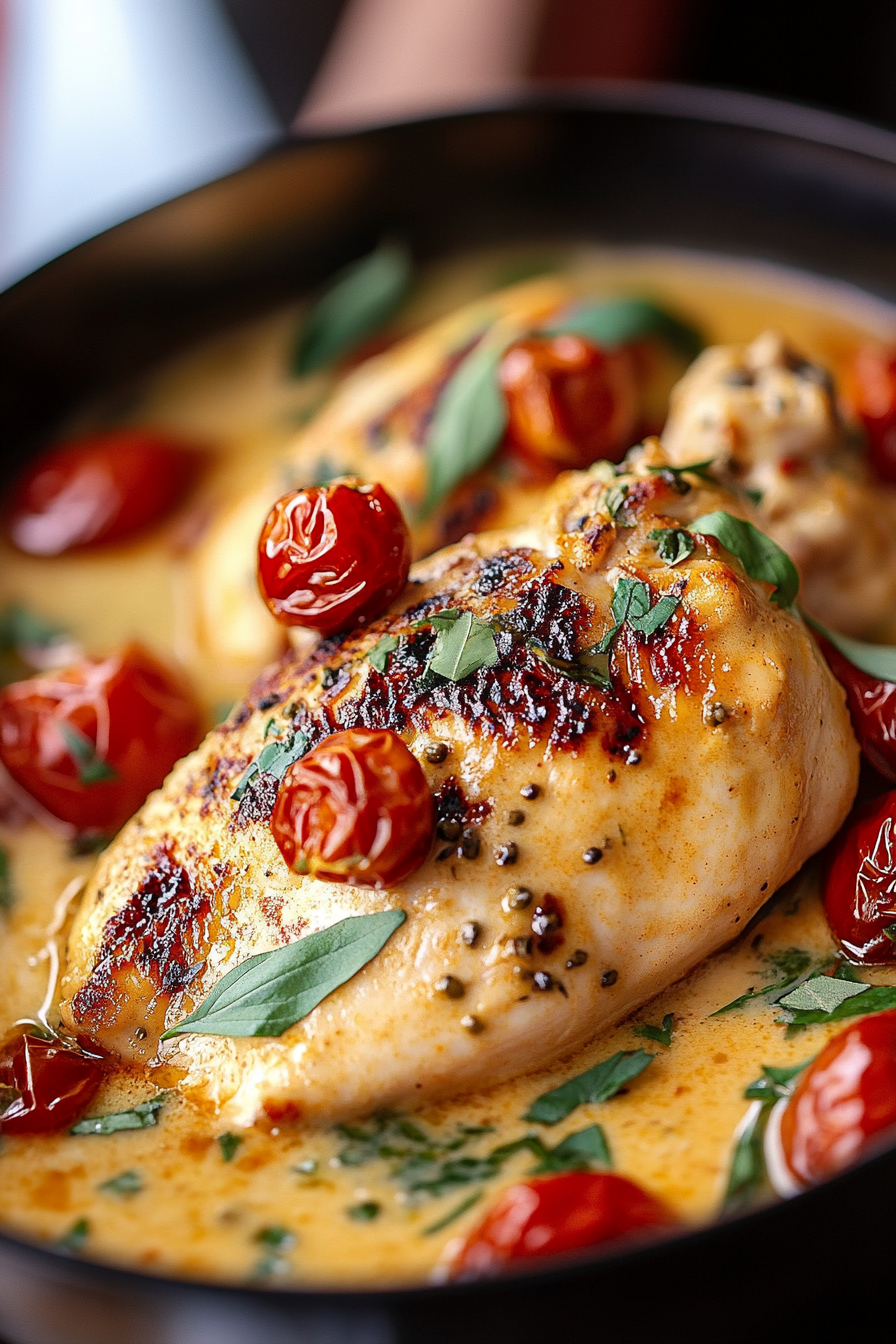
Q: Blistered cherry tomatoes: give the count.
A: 11